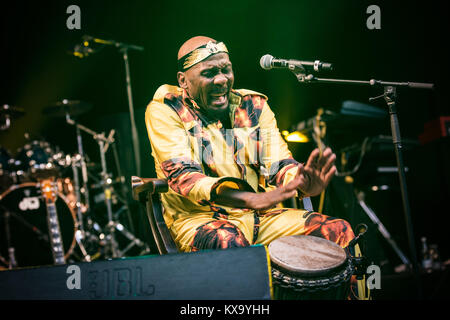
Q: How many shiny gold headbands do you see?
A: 1